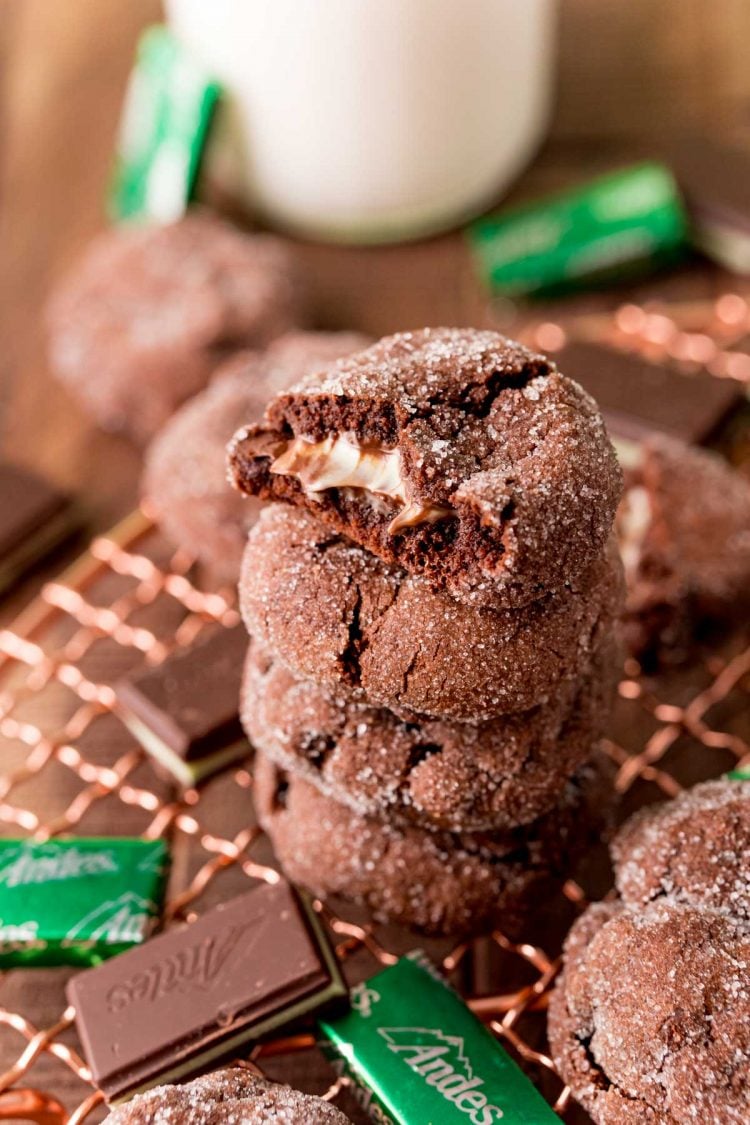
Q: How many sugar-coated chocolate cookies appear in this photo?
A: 10